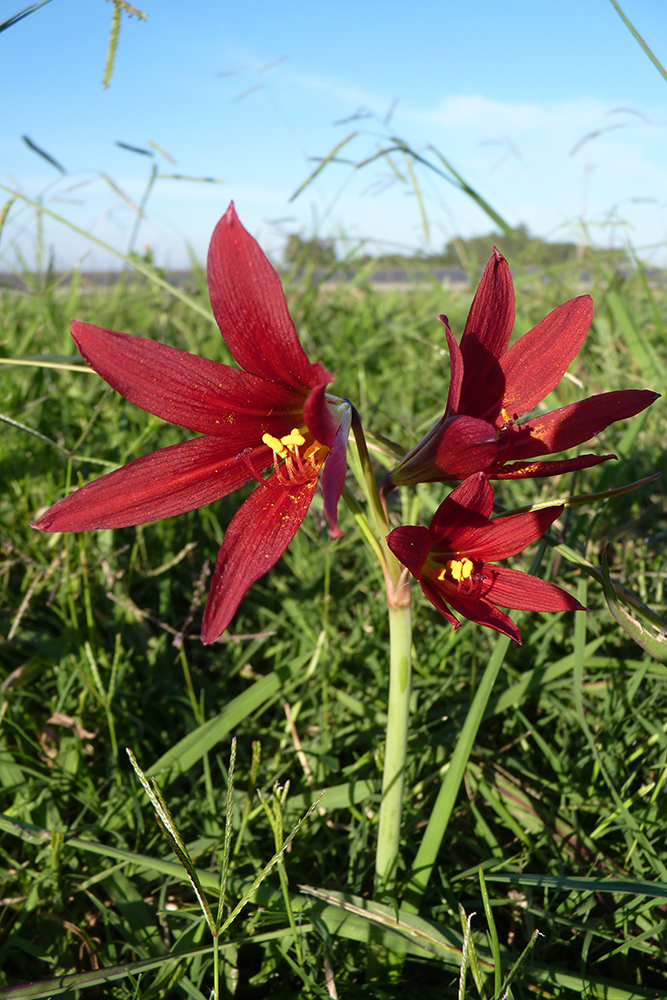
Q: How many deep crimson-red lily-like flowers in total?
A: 3